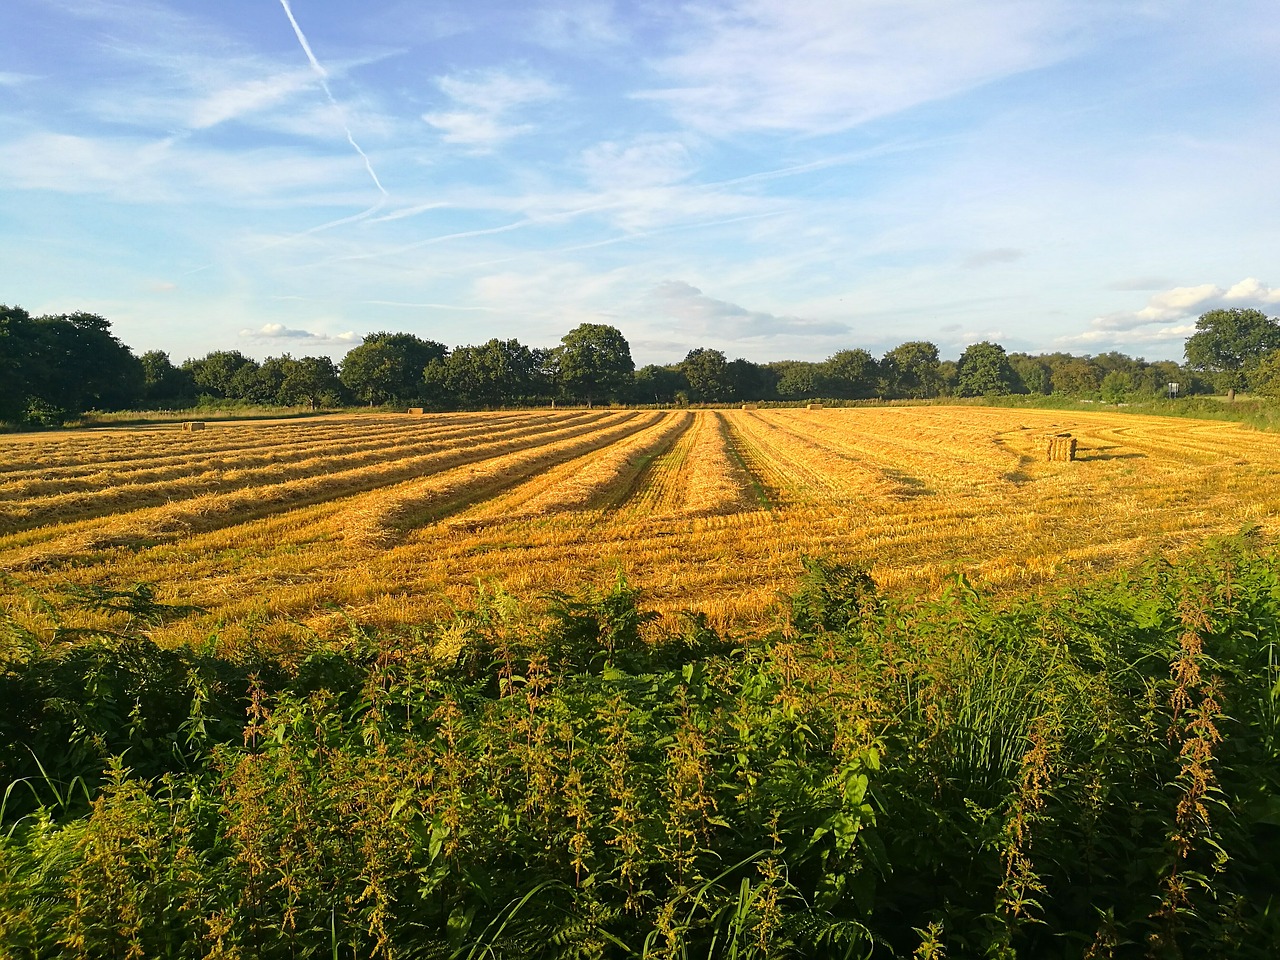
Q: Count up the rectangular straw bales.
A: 5